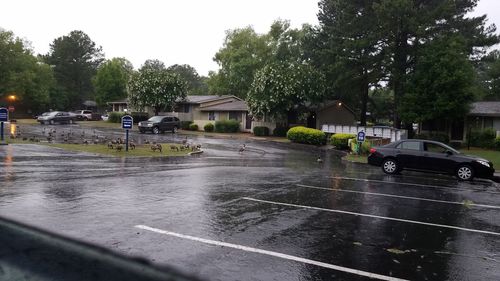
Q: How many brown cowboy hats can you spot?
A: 0